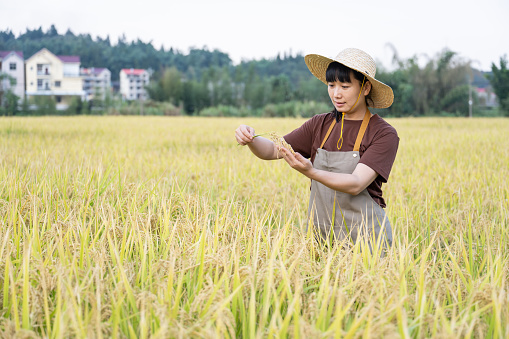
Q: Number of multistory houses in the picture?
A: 4